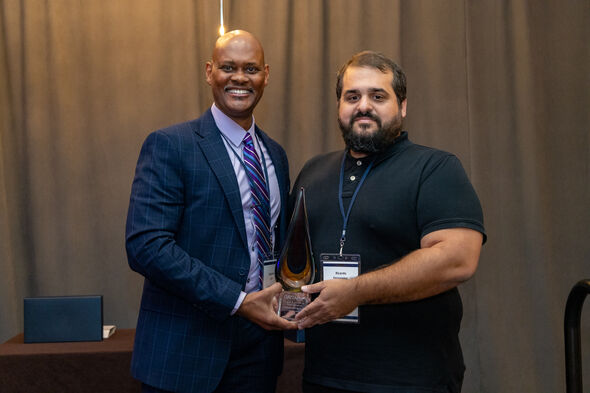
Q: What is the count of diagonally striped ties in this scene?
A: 1